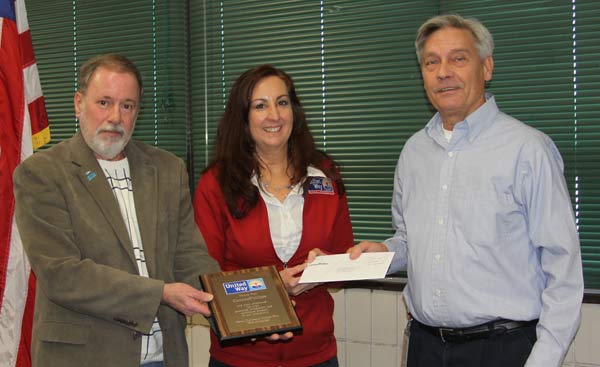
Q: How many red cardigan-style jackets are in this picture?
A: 1